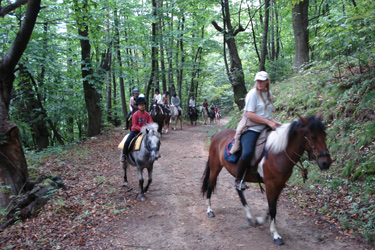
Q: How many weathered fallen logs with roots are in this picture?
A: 1